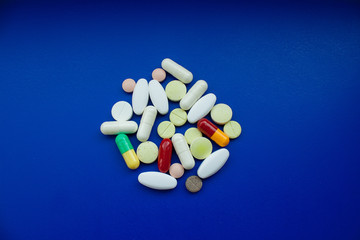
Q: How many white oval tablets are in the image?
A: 5